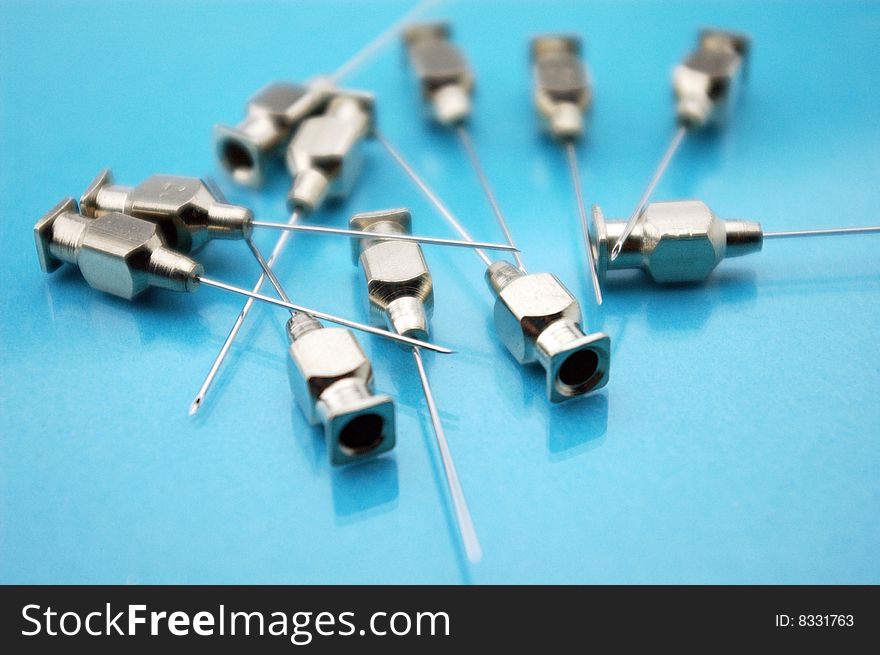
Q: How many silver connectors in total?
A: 11